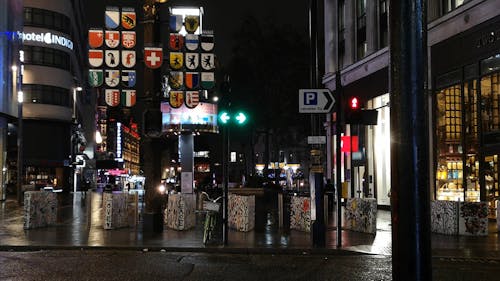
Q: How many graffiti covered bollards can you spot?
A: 8